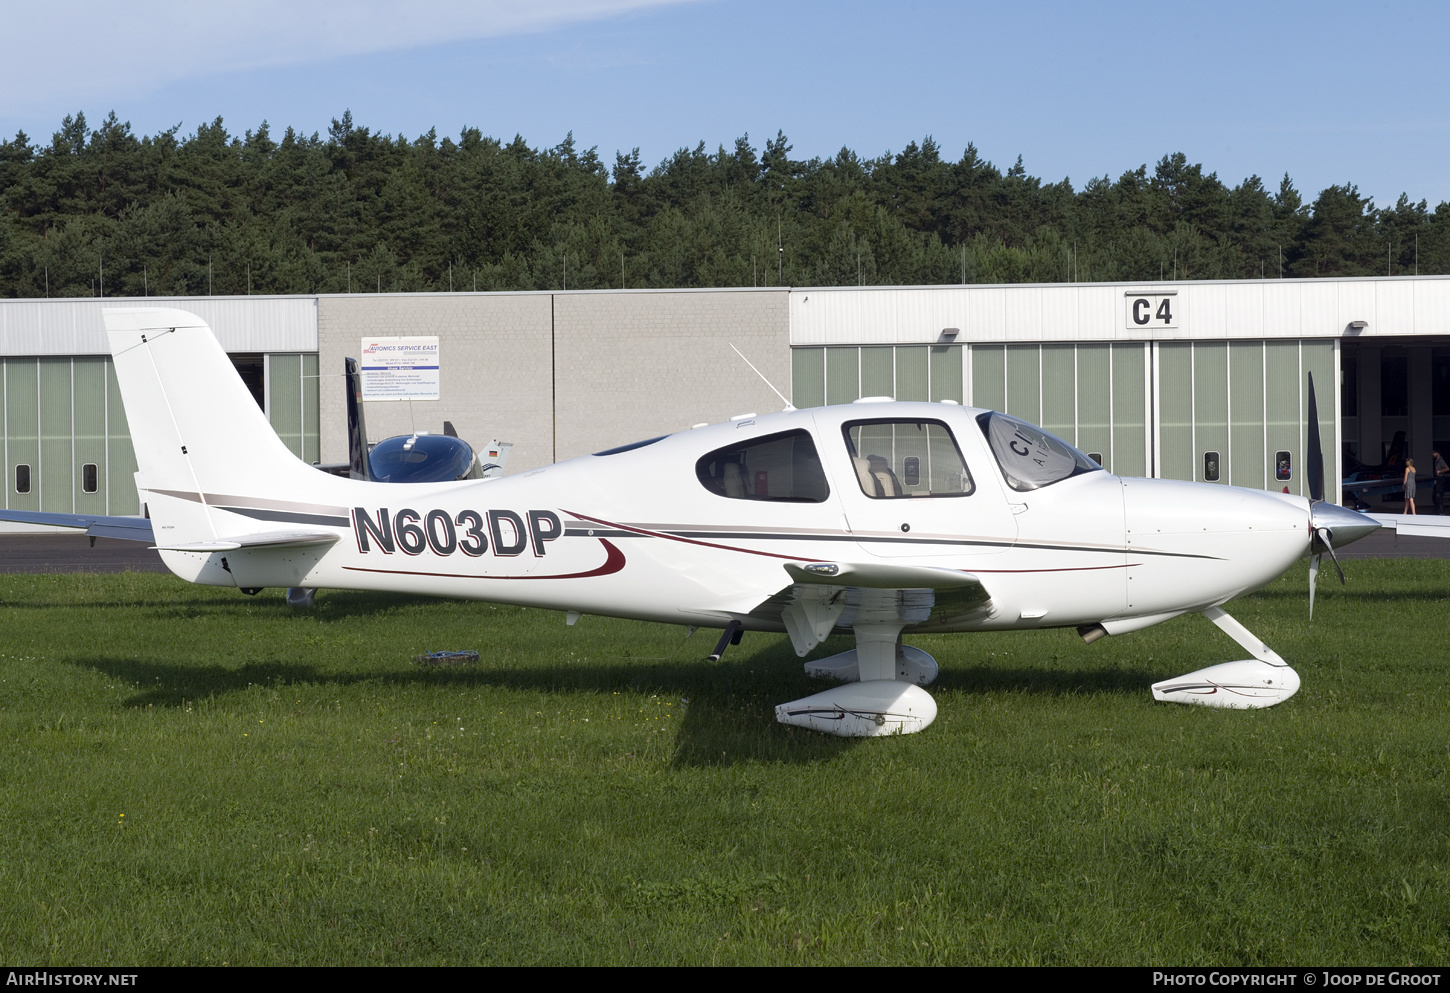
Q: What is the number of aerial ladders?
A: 0